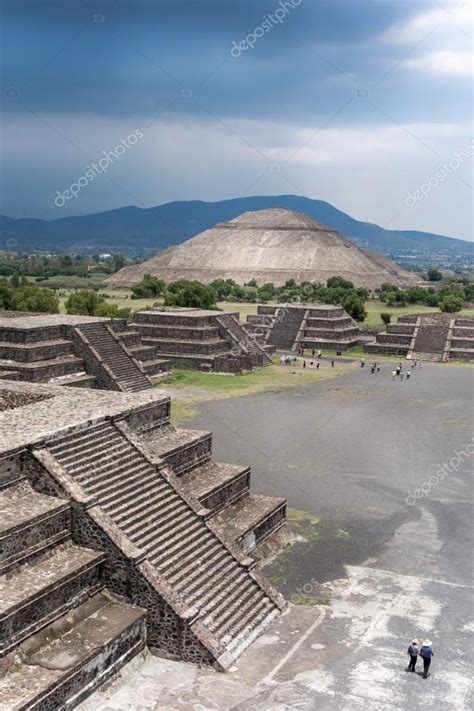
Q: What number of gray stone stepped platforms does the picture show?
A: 5